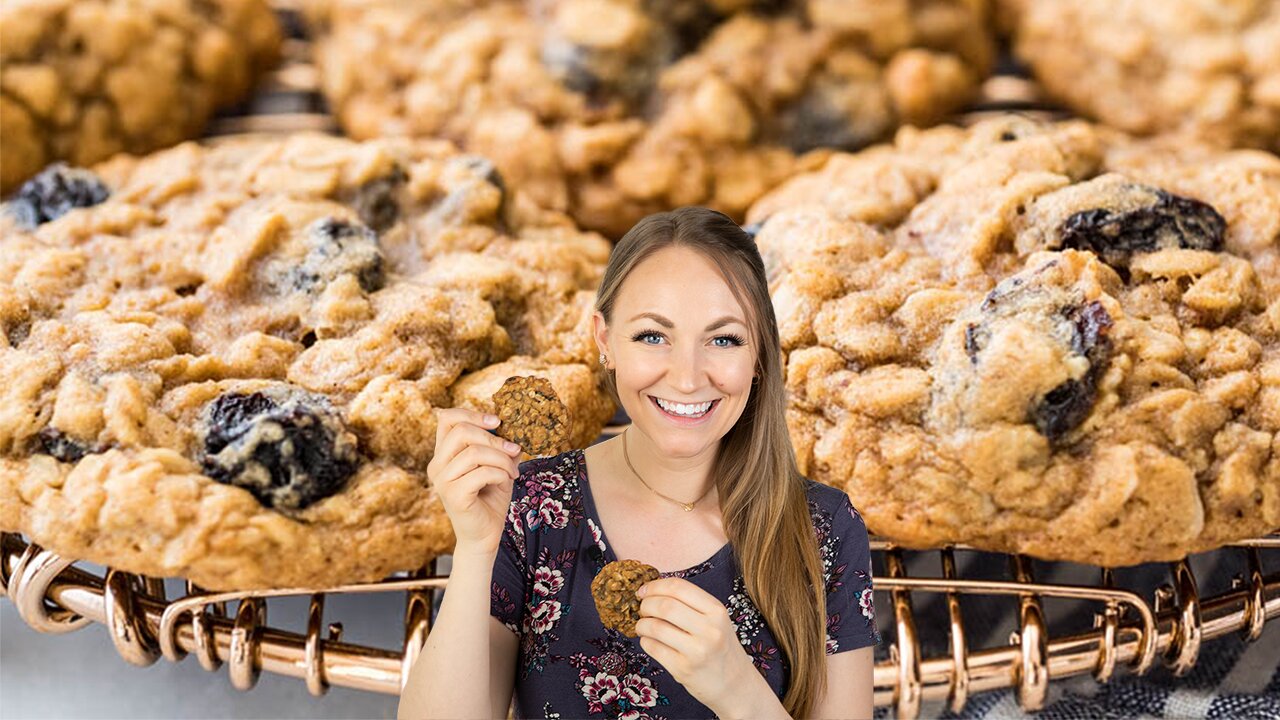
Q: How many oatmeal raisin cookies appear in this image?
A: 7